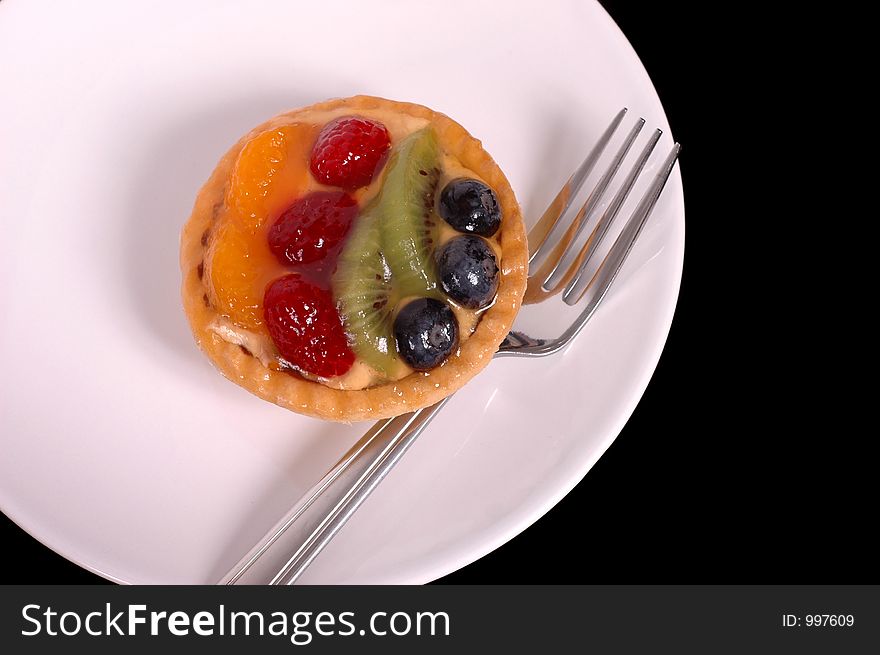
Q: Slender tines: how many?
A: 4